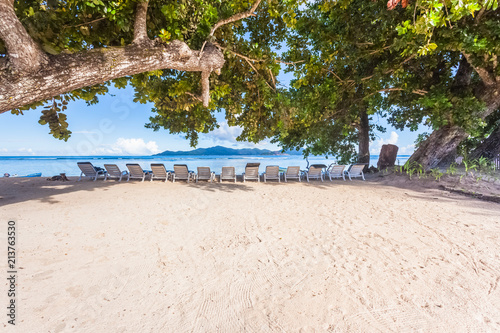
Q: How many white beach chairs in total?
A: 13